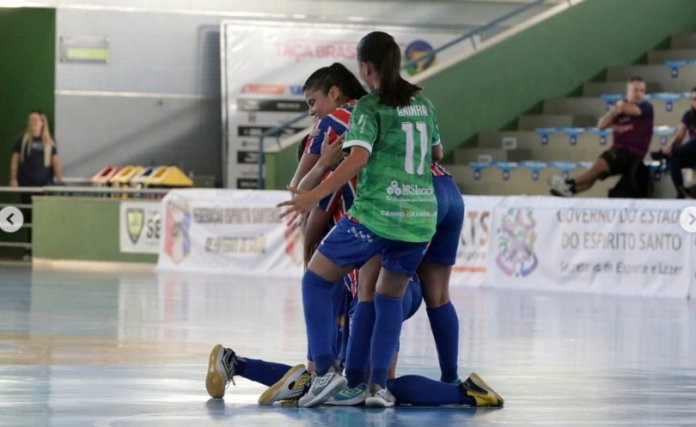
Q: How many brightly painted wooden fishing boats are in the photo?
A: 0